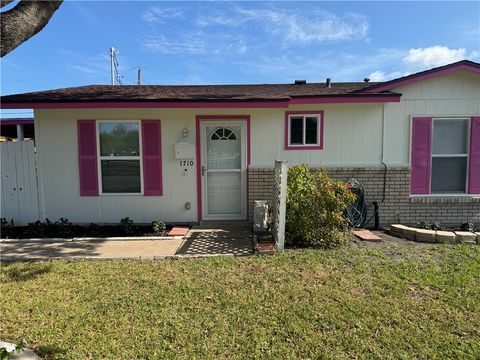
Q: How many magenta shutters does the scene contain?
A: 4